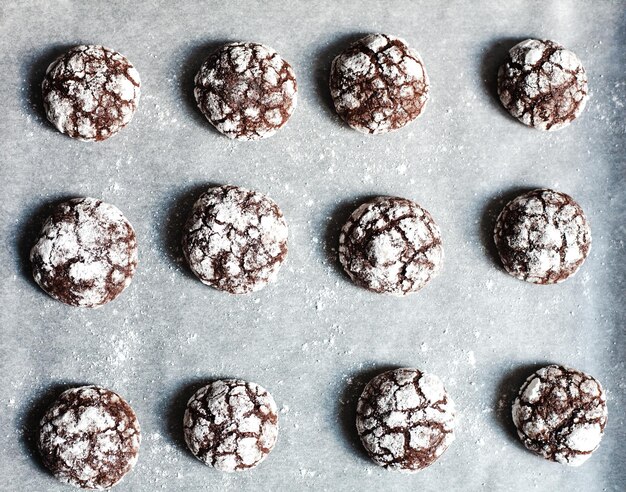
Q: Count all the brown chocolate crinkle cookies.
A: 12